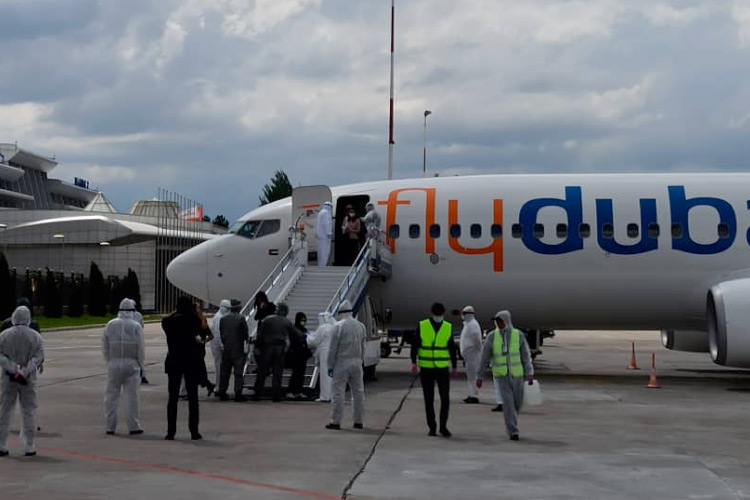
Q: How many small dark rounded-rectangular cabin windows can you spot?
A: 15